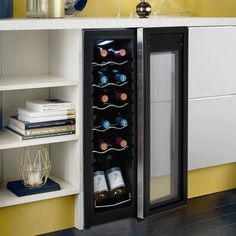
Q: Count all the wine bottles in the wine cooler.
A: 12